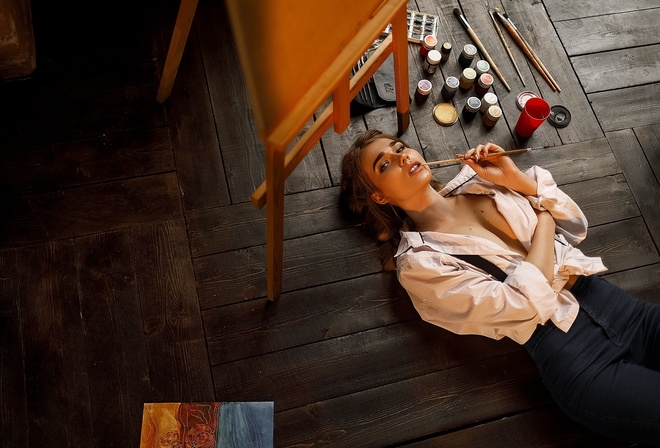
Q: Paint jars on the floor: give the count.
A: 12